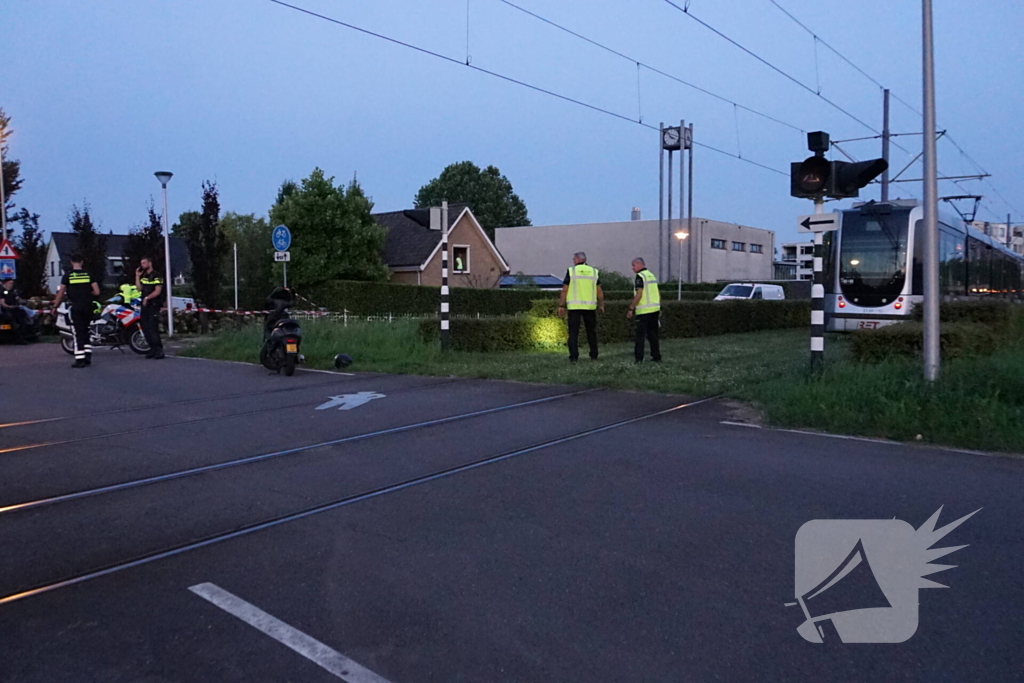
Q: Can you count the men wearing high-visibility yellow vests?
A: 2